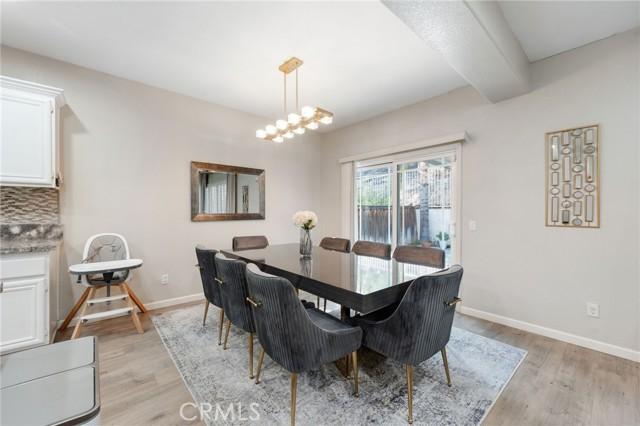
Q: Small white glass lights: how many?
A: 10